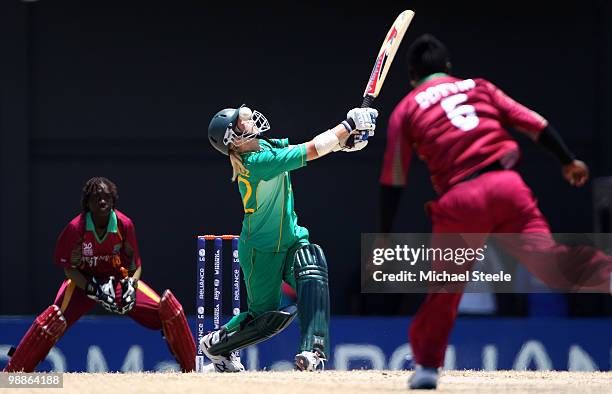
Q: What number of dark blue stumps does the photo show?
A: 3